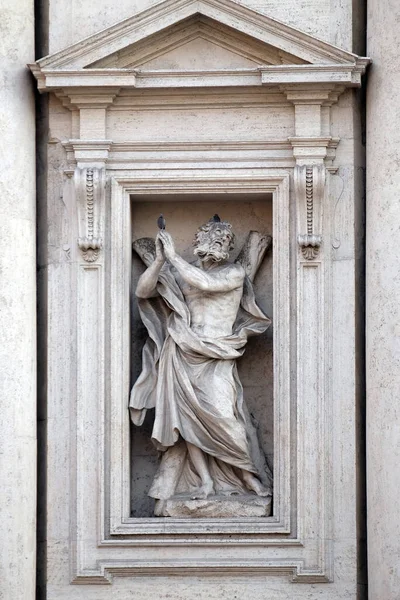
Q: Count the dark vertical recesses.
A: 2